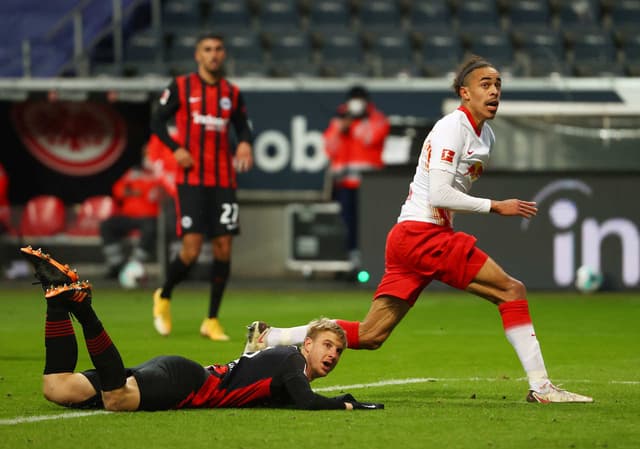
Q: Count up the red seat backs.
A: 2